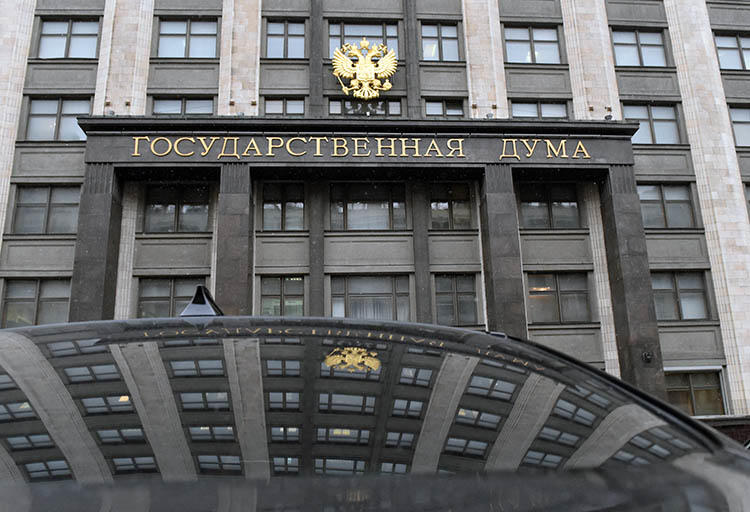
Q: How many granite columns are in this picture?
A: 4